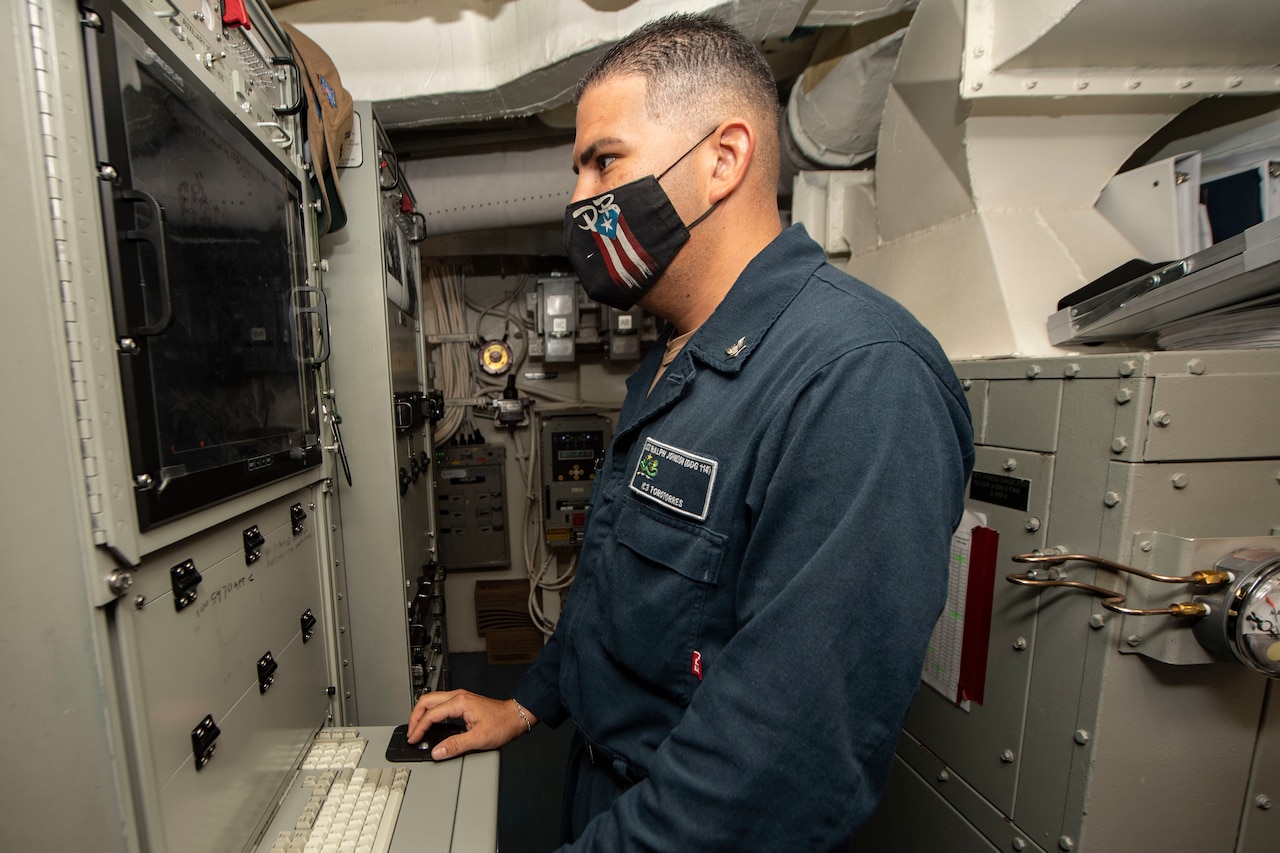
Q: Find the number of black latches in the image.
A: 6